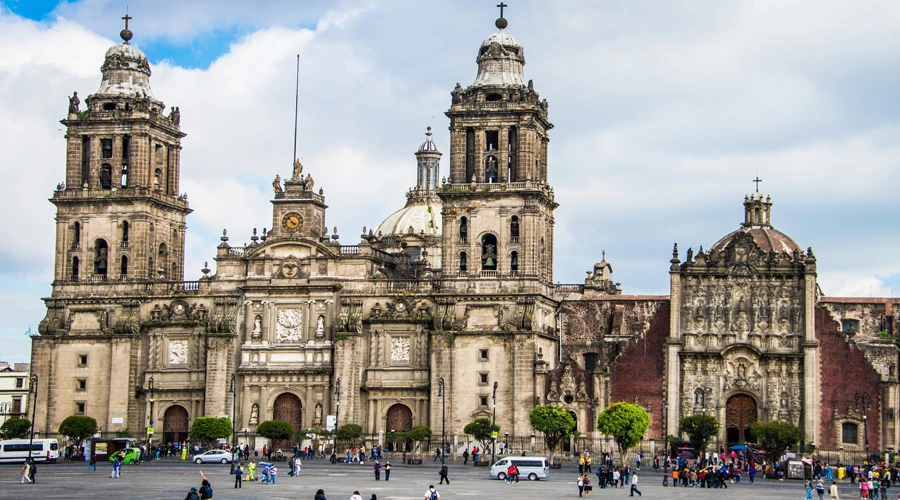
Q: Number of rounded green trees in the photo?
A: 11